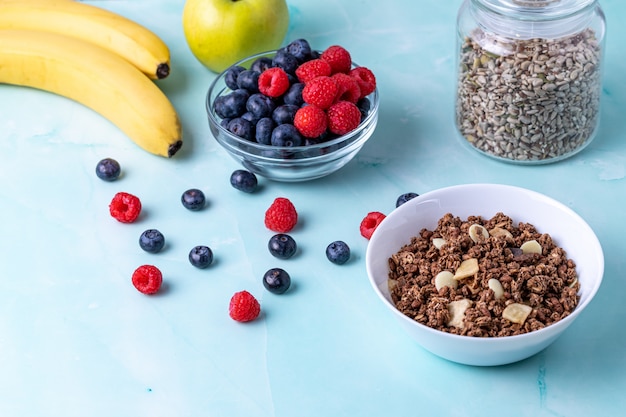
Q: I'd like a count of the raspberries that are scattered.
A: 5